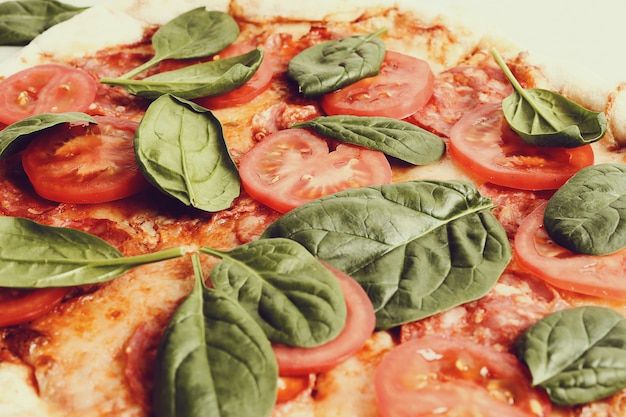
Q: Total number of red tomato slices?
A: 10